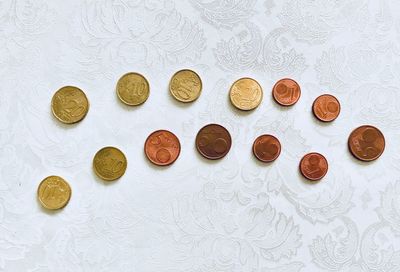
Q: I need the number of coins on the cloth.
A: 13